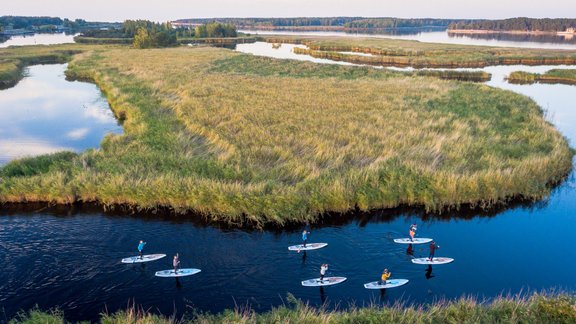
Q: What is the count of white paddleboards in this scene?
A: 7